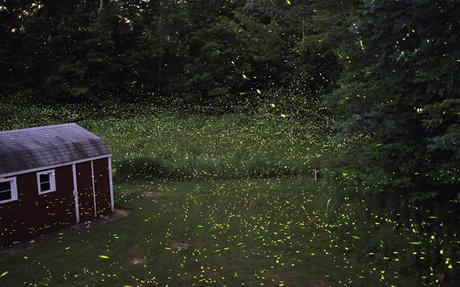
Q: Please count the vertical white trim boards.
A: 3